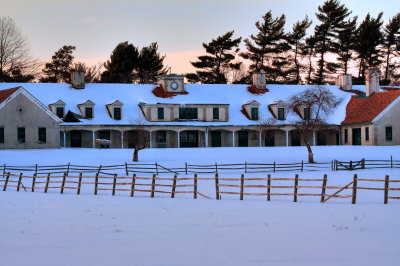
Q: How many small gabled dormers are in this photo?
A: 6